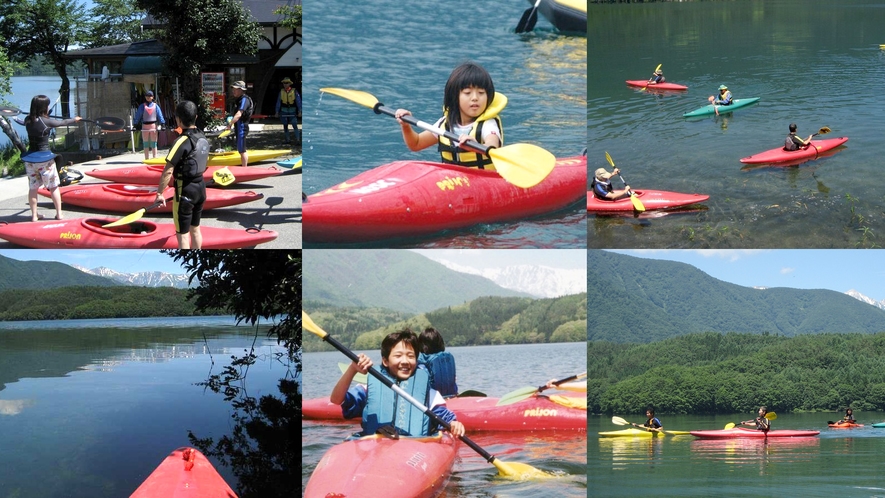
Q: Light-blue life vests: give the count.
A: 2